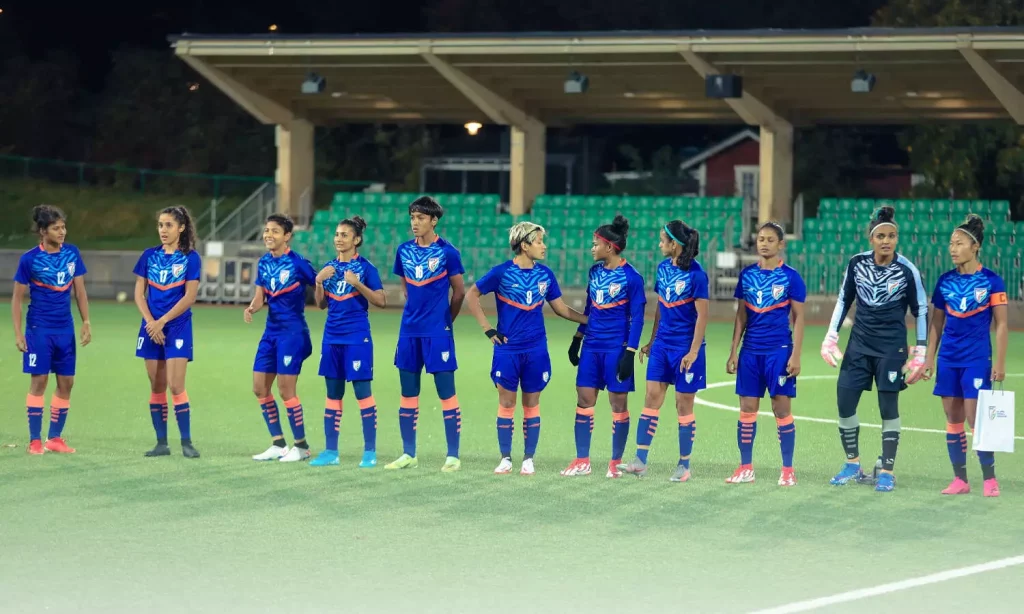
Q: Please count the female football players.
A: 11